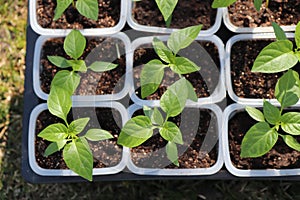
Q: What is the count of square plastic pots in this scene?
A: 9